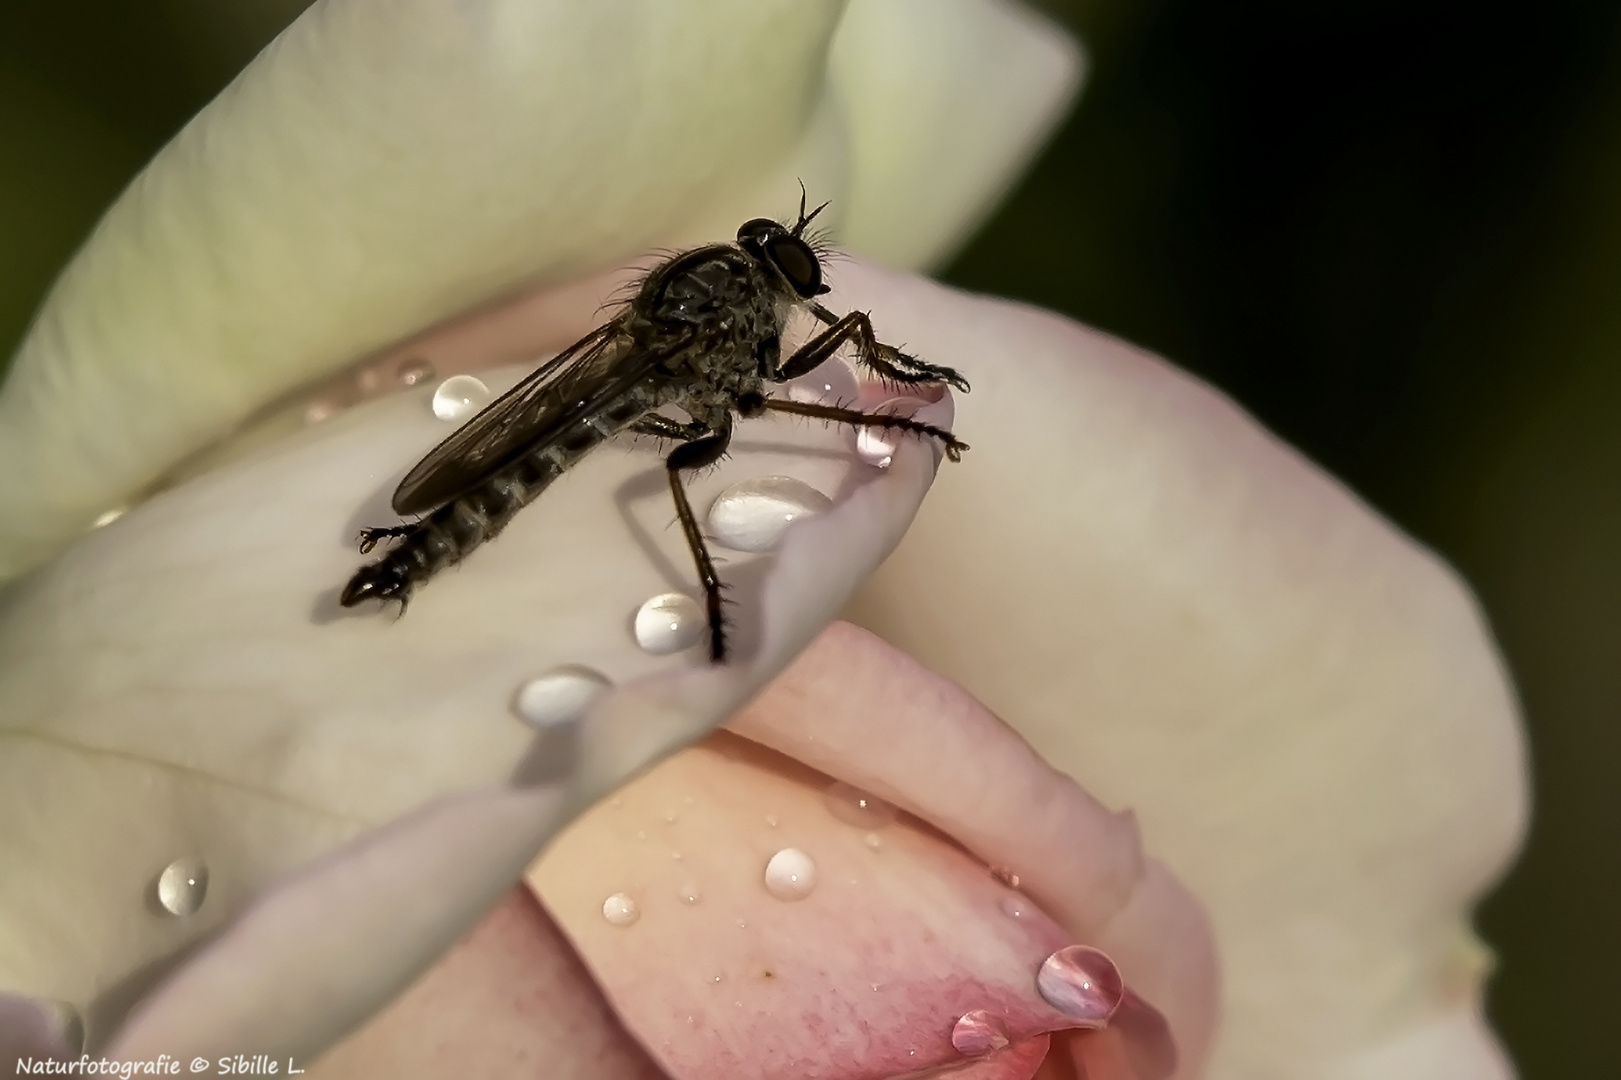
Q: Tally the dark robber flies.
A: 1